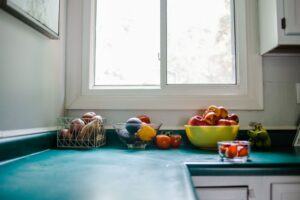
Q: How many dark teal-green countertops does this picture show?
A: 1